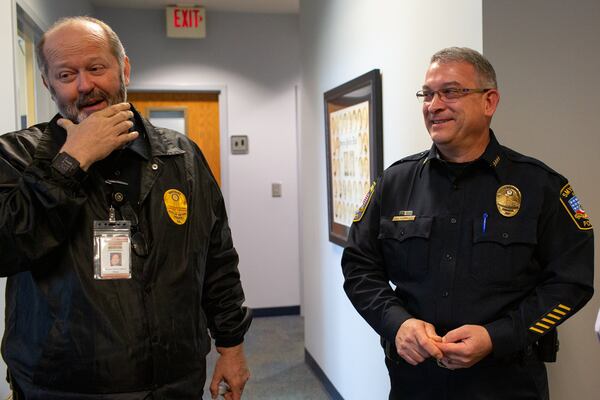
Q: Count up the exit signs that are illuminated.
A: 1